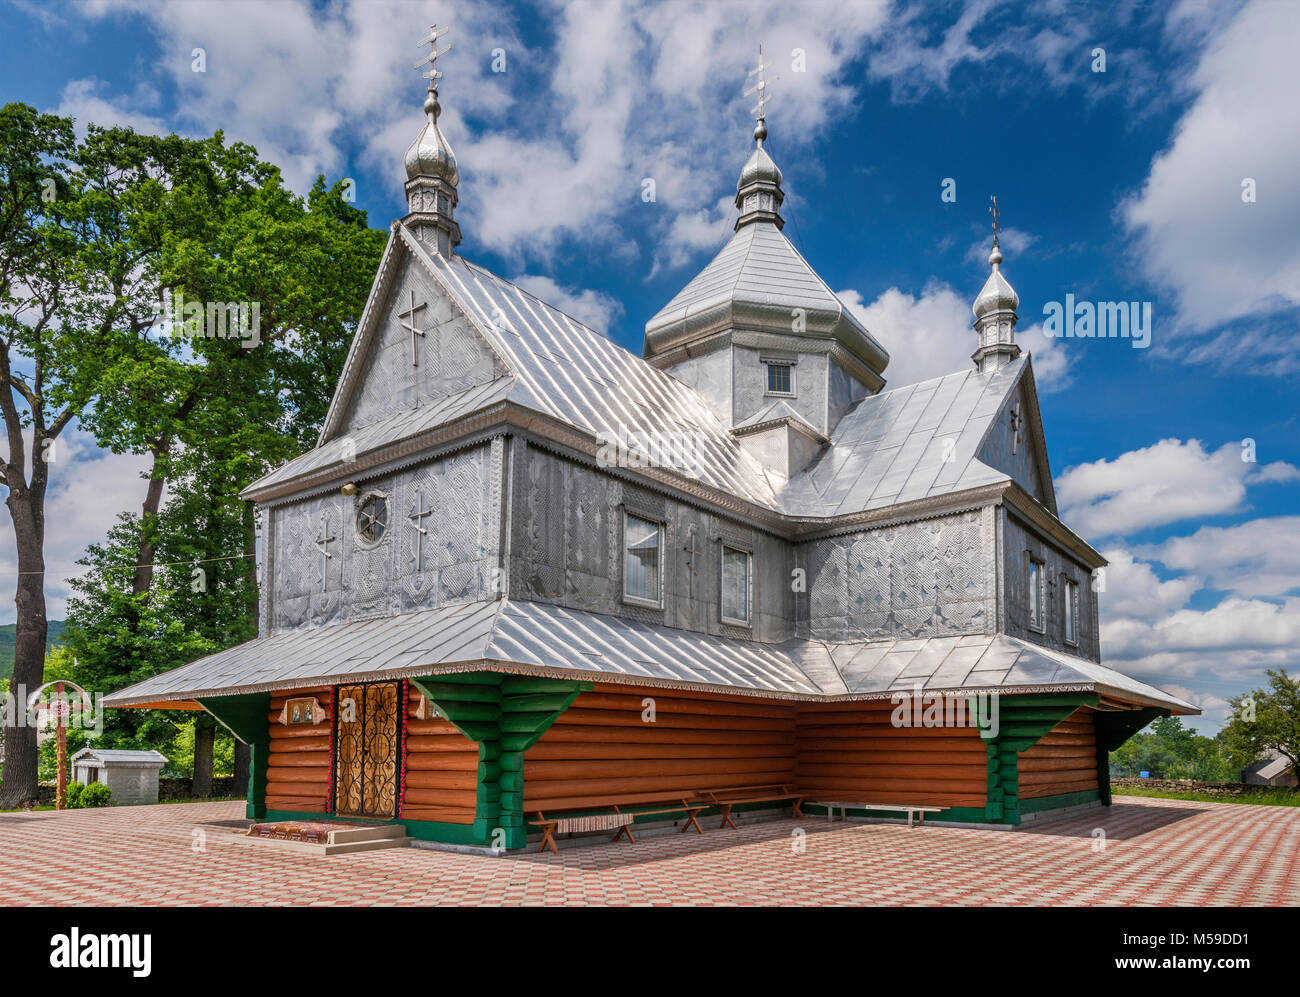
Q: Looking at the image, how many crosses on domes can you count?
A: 3